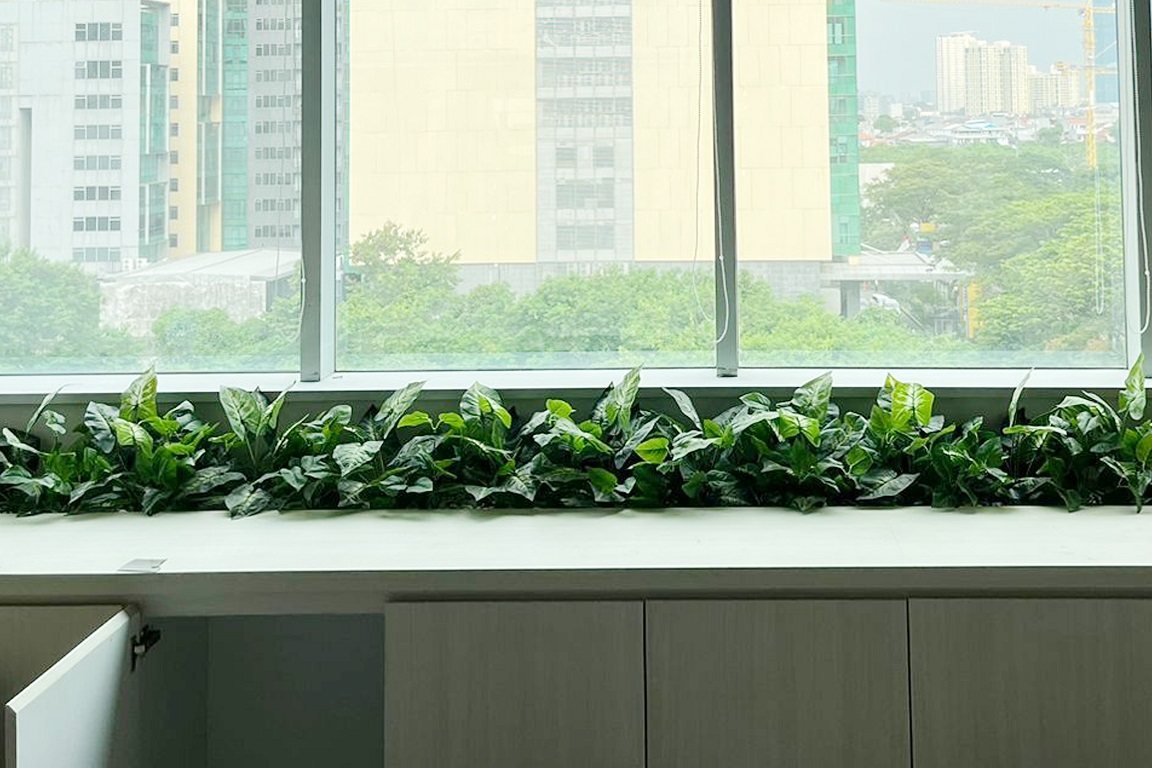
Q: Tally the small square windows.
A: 9